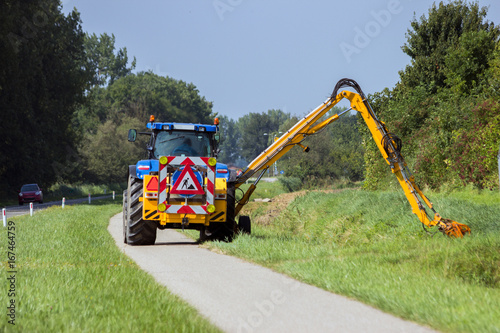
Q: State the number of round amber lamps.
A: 4